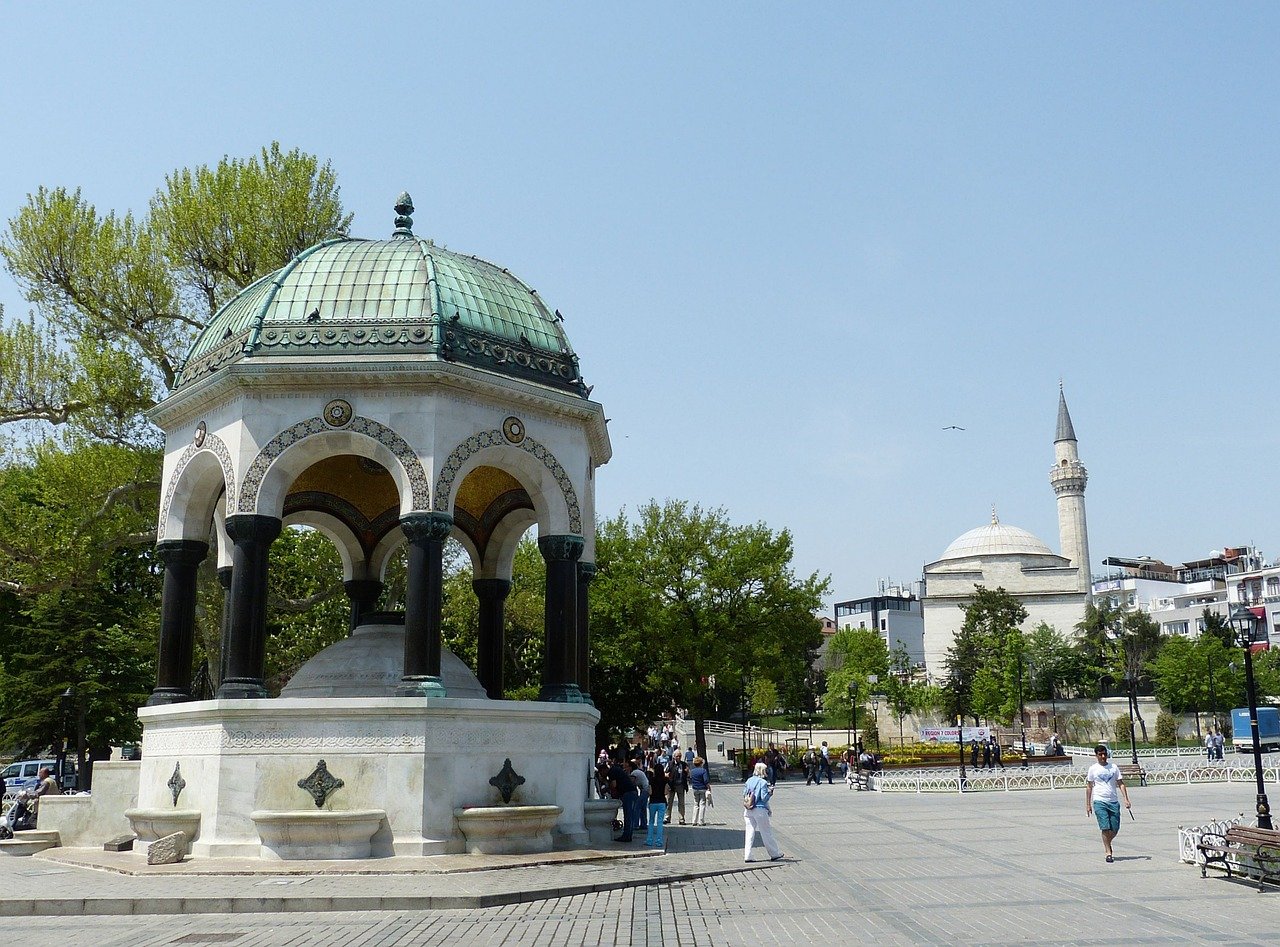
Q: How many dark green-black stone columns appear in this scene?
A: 8